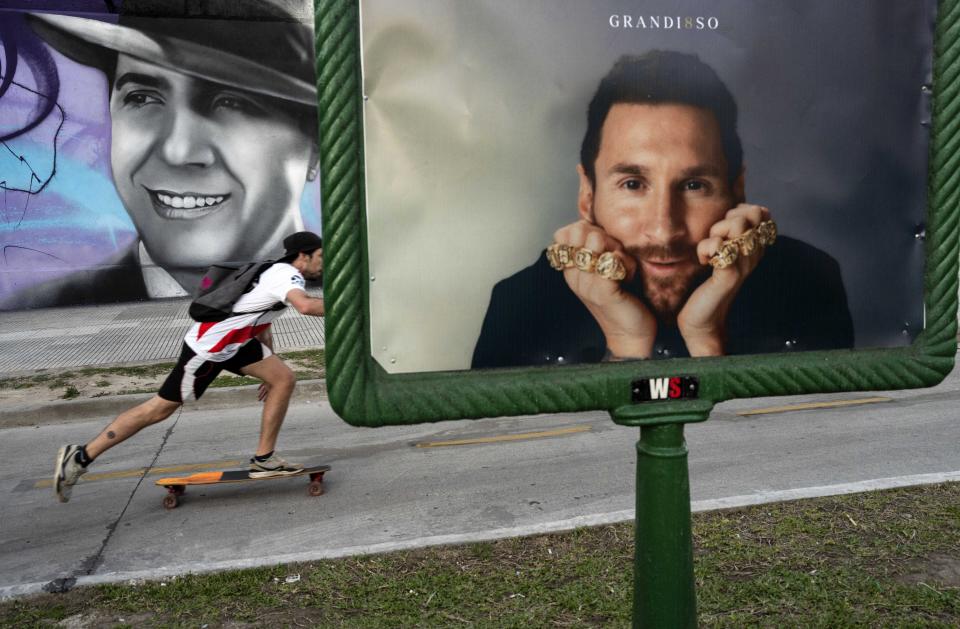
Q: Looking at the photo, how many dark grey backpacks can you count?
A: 1